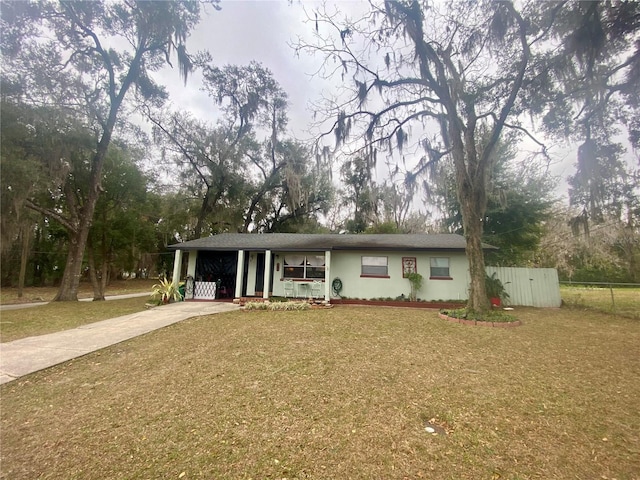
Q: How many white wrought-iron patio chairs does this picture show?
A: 2